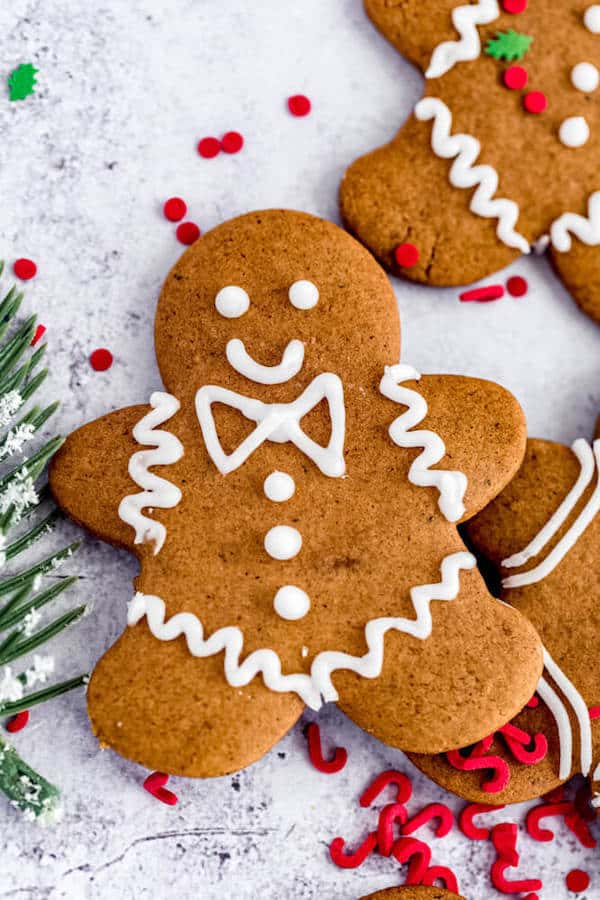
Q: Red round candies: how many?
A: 13